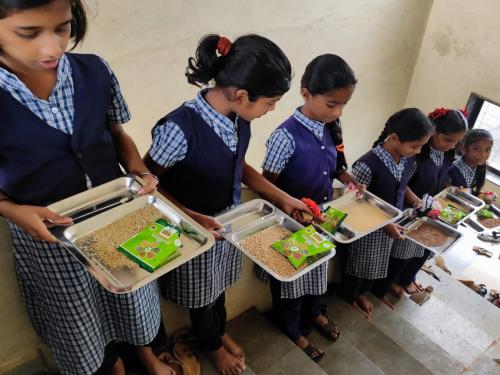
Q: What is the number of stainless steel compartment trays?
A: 6